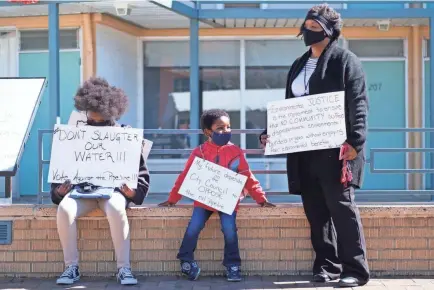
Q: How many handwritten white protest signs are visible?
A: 3